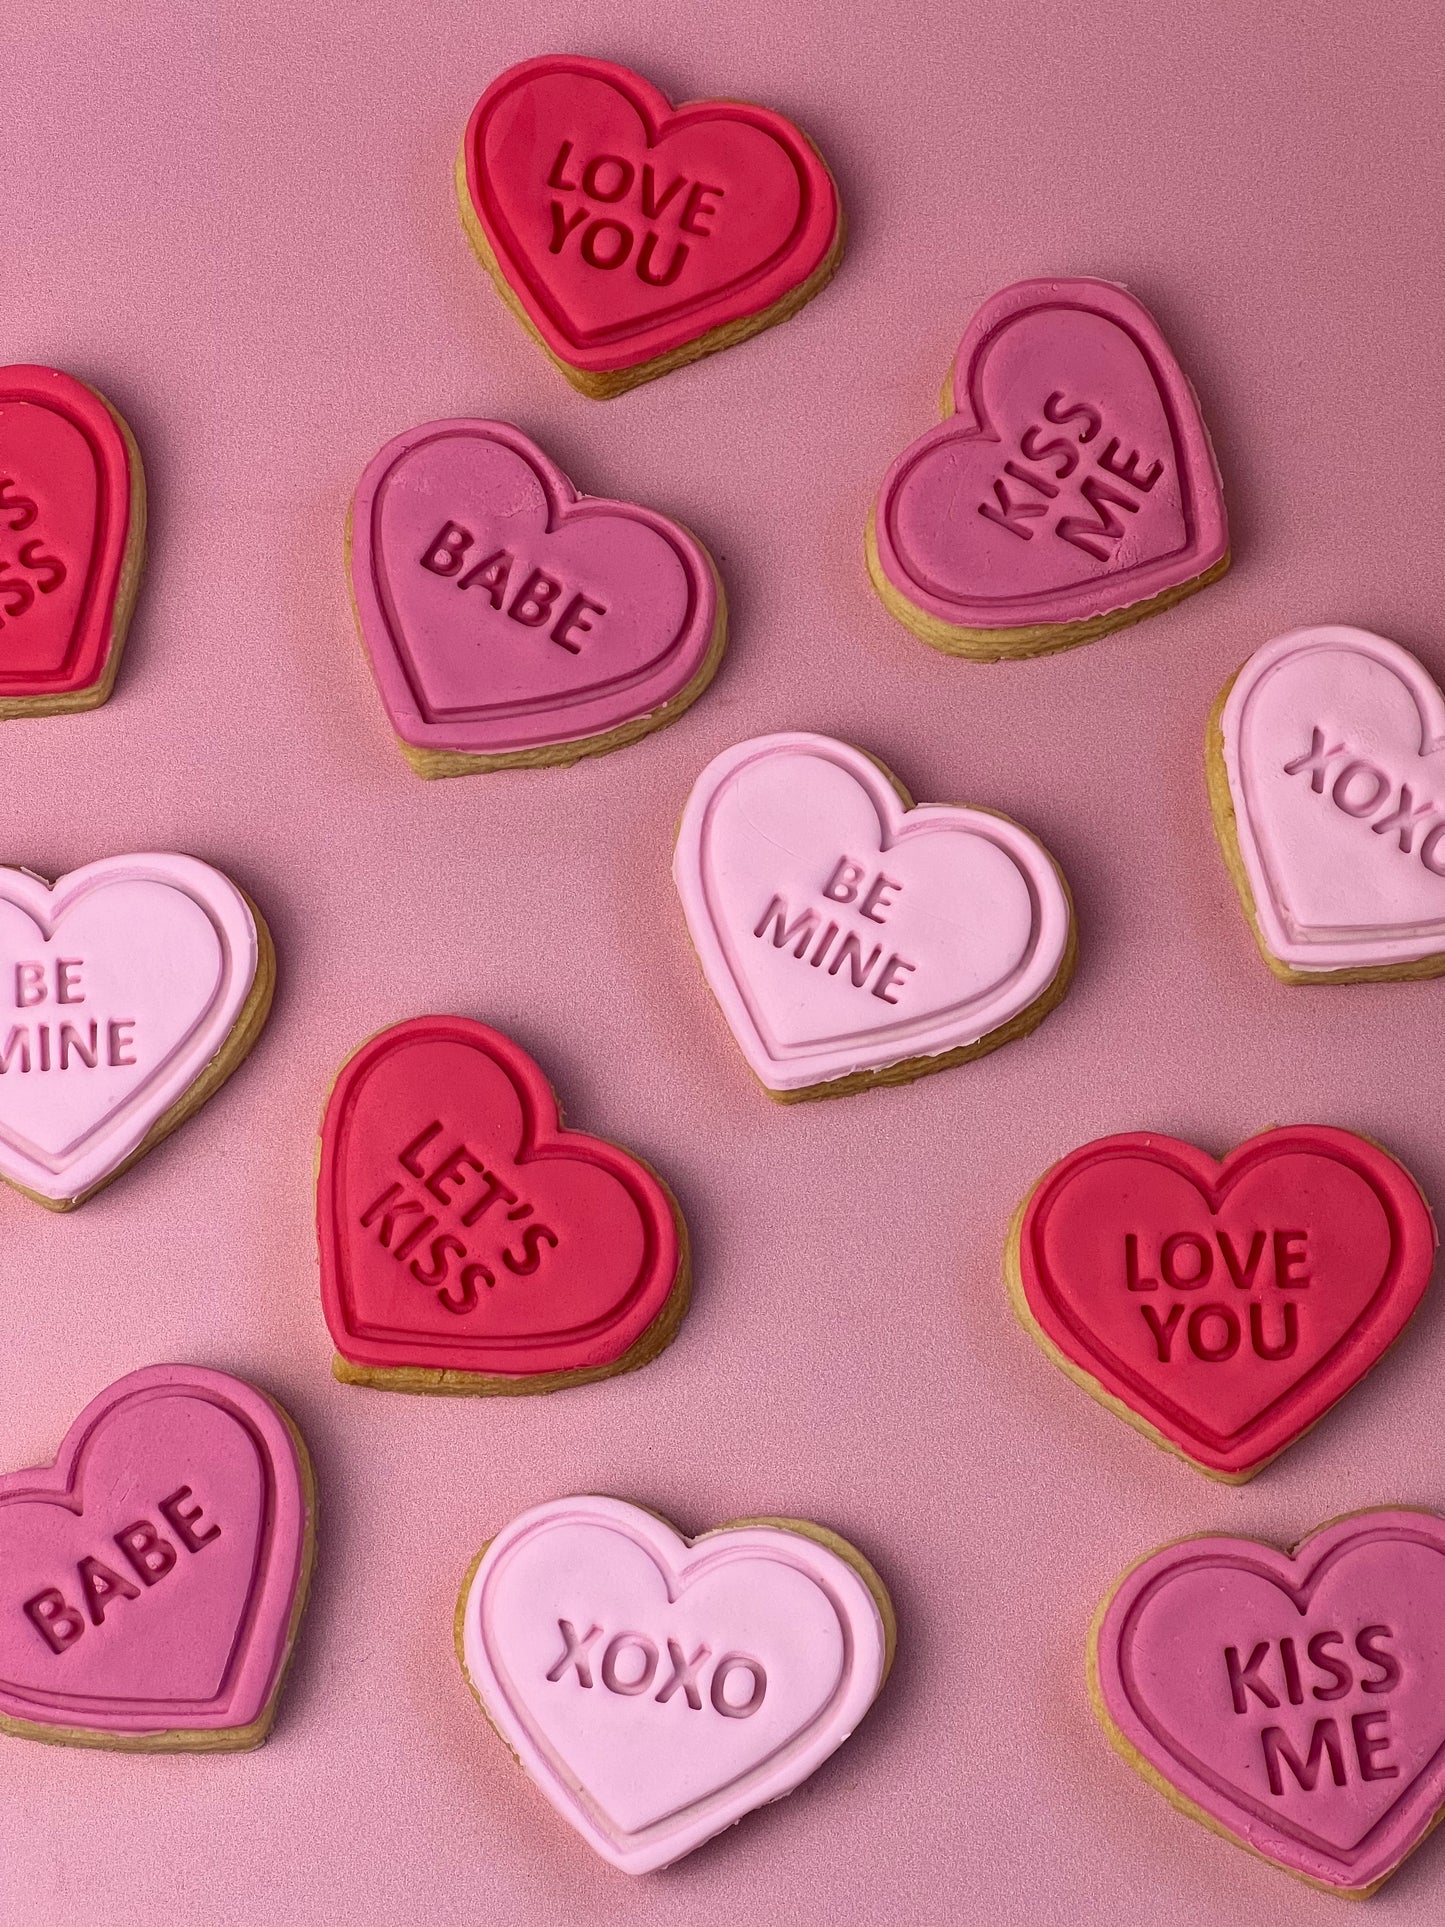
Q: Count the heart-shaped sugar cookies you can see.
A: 12